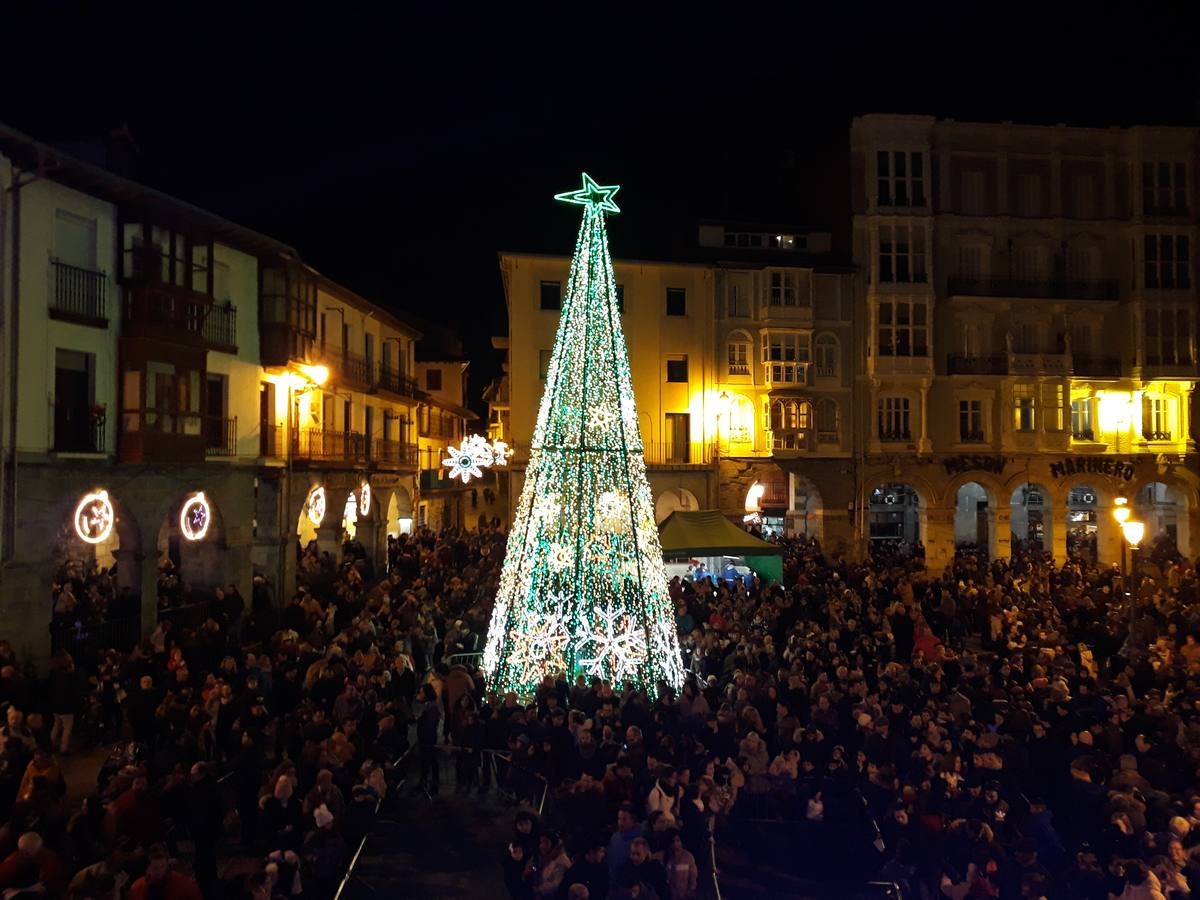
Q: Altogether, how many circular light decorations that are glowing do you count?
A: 4